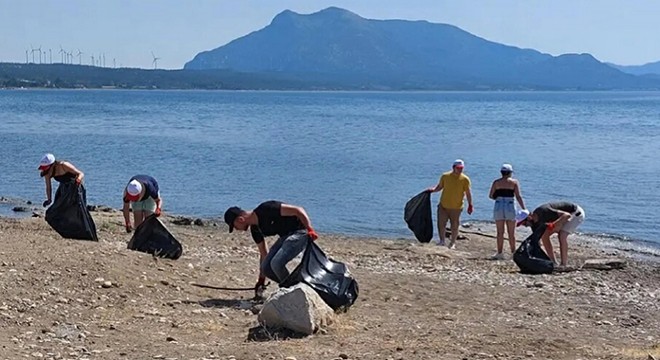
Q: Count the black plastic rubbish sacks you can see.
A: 5